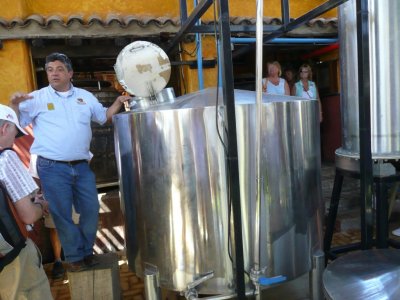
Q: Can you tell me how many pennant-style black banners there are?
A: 0